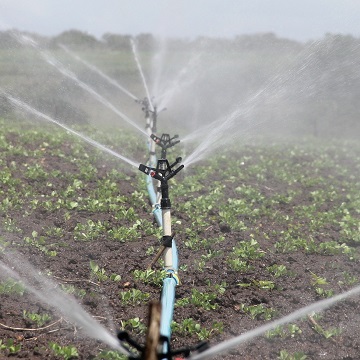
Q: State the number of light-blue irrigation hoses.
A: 1